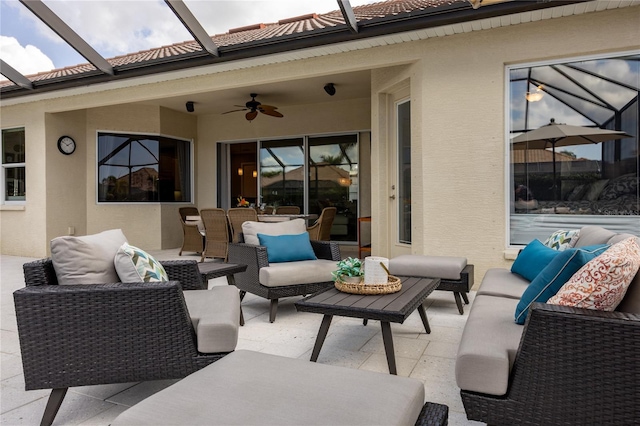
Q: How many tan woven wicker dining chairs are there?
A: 6